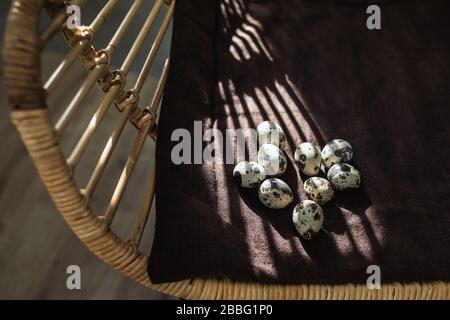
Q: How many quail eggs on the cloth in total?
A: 9